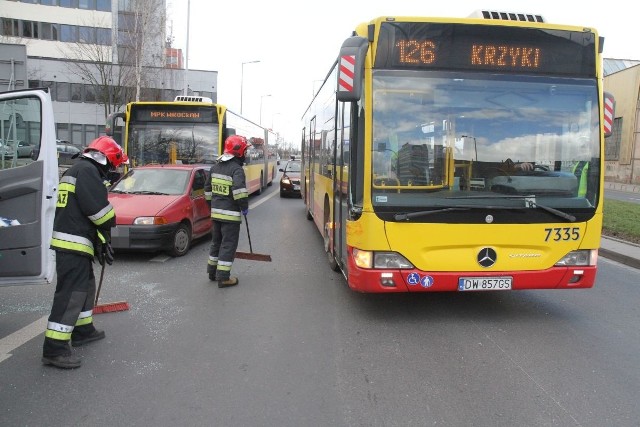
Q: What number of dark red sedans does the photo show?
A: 1